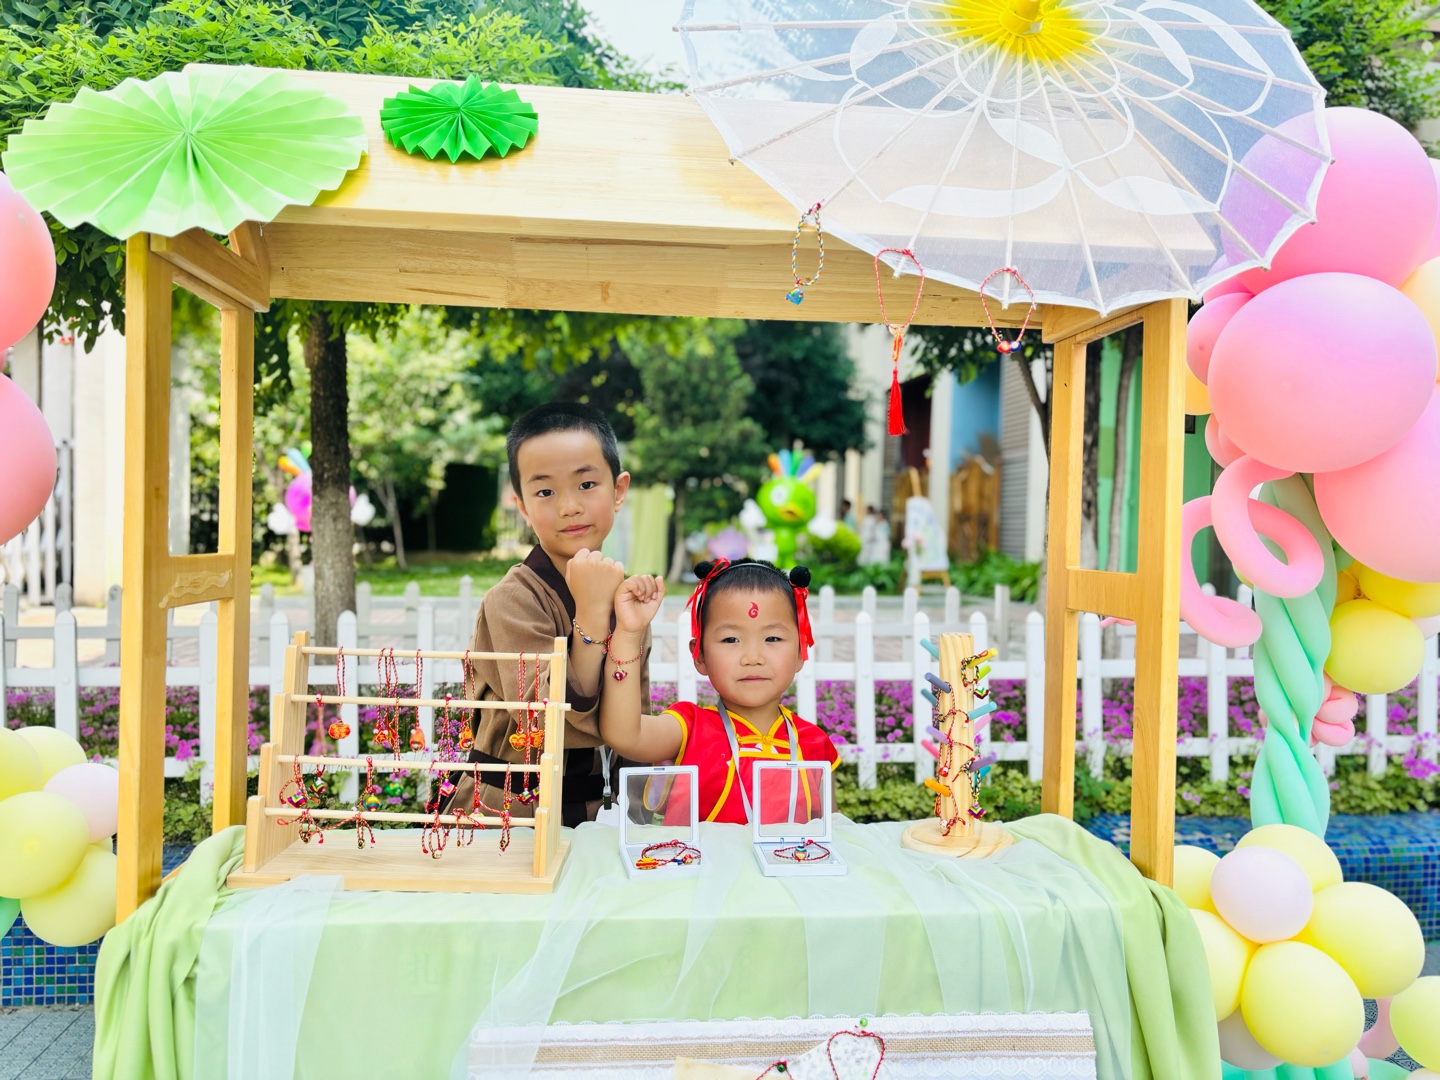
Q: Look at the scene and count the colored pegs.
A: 12